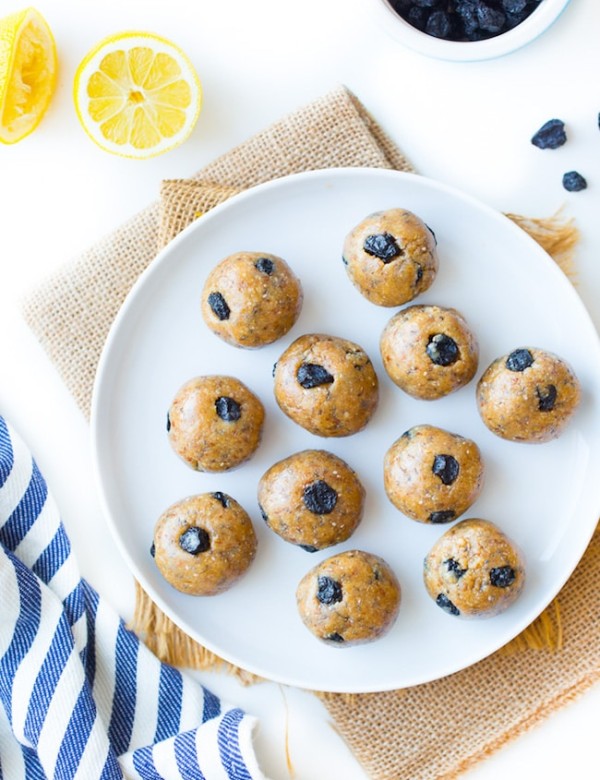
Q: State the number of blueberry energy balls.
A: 11